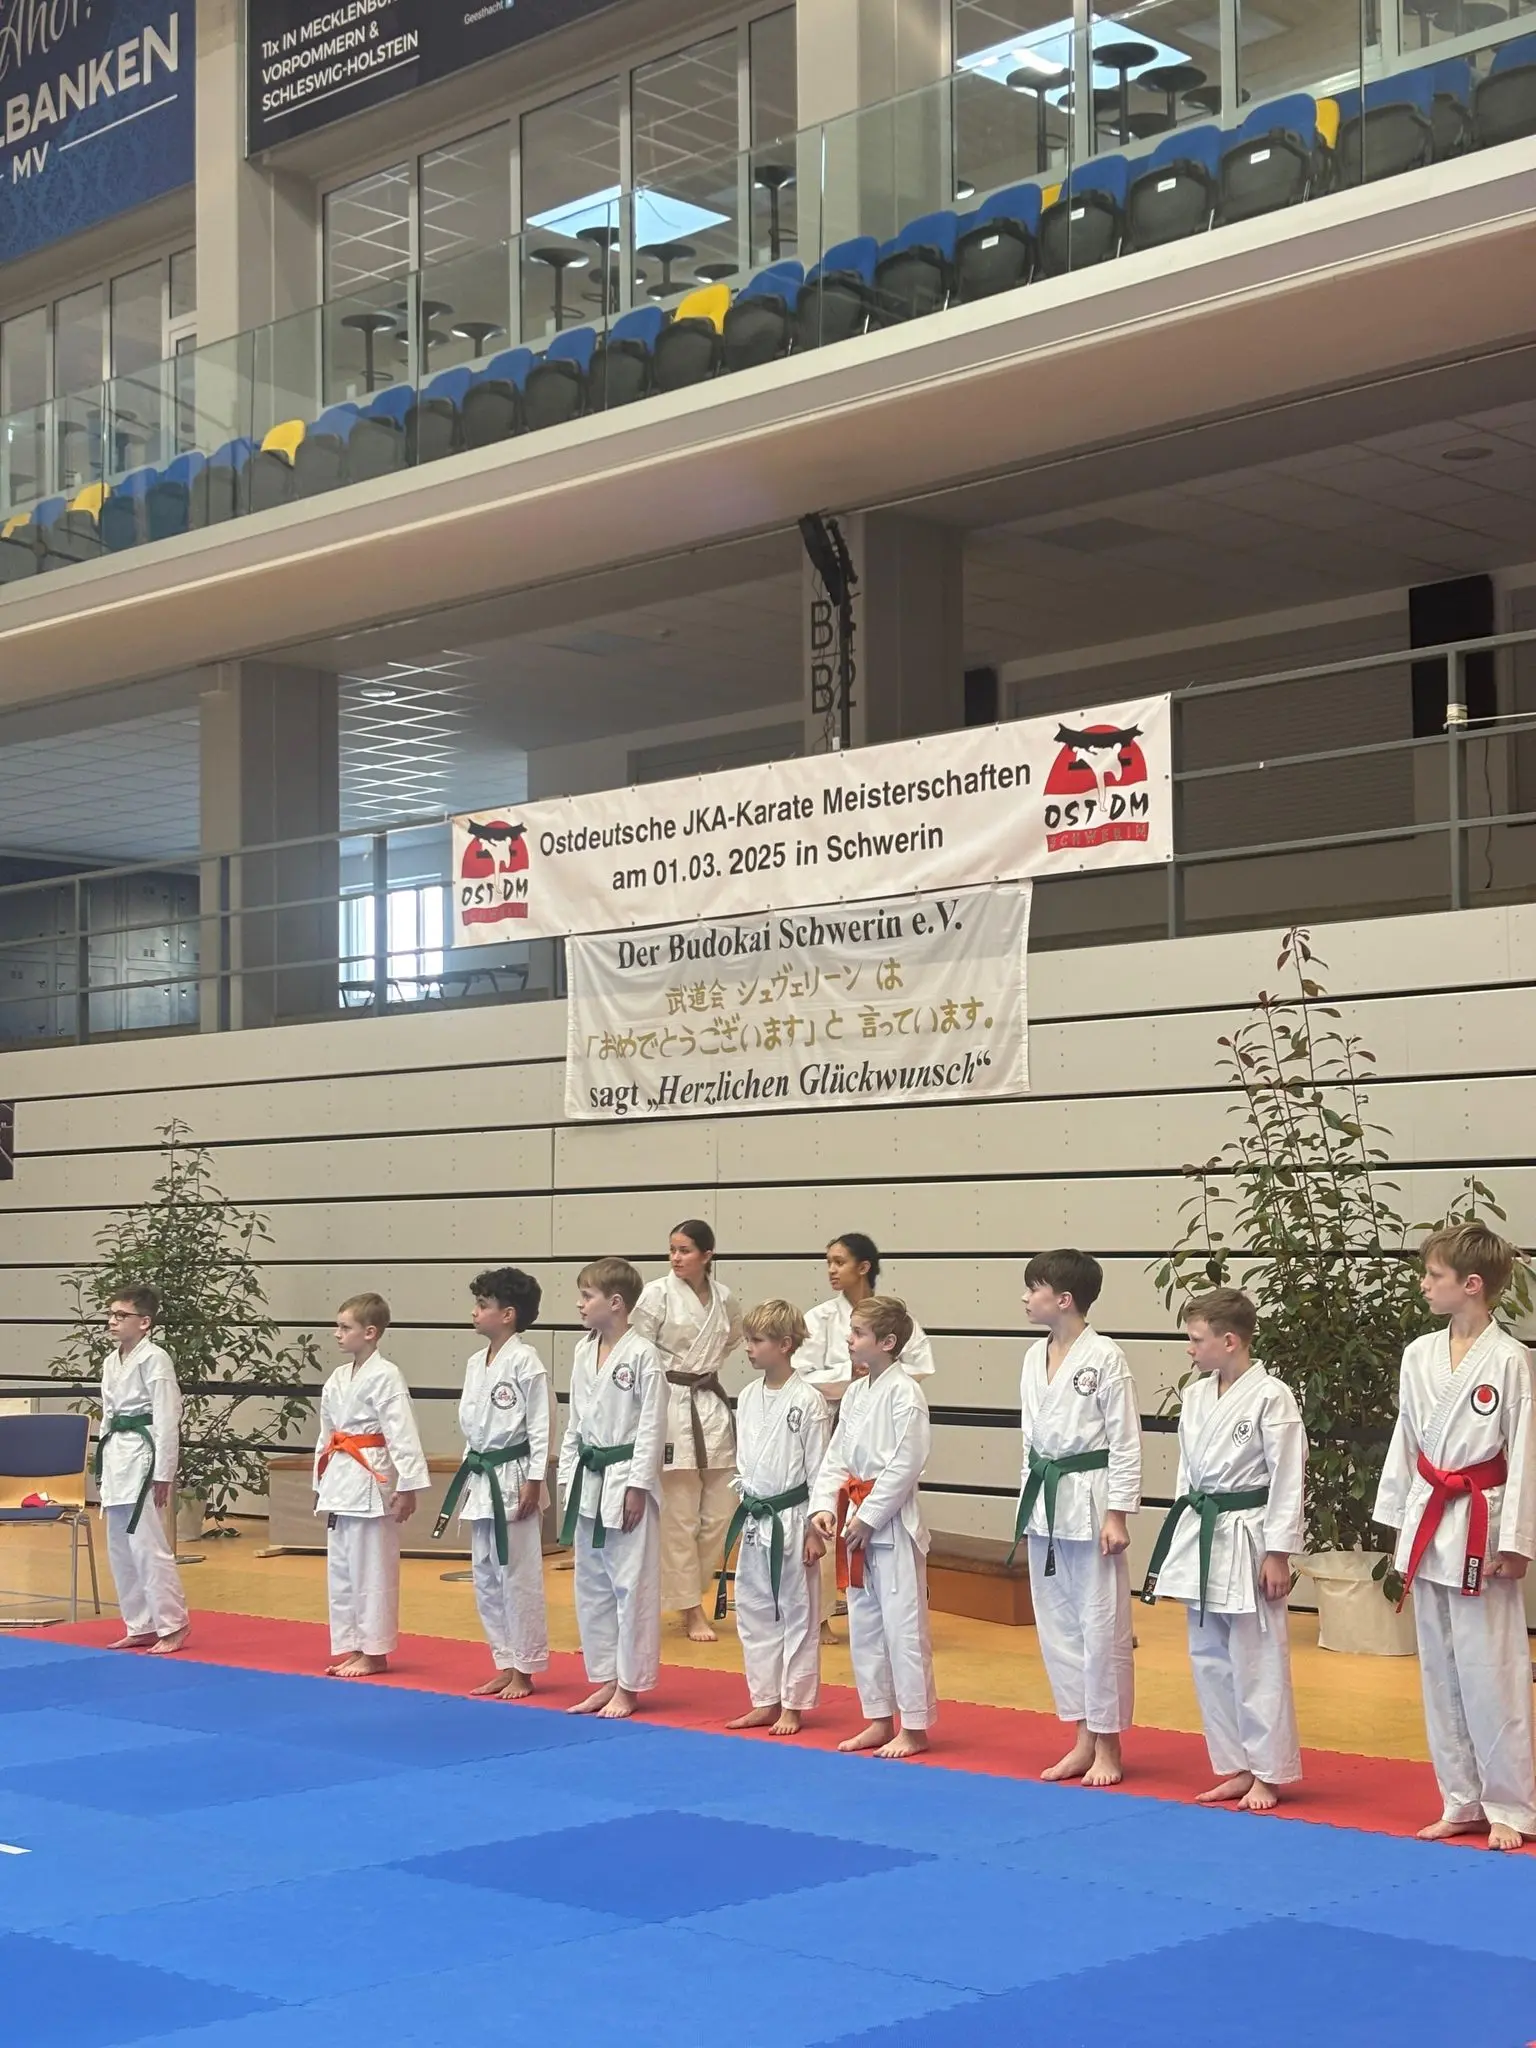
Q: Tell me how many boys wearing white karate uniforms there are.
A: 9